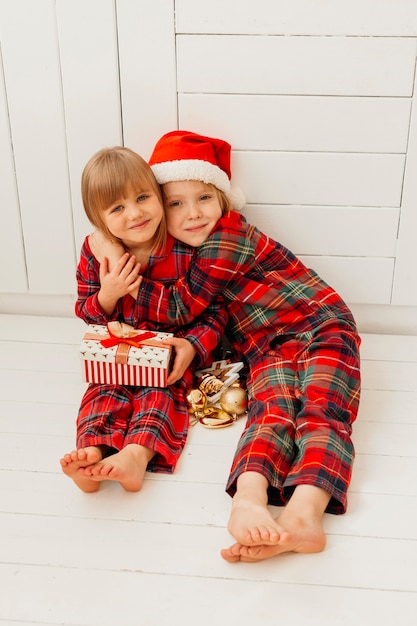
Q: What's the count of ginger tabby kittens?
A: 0